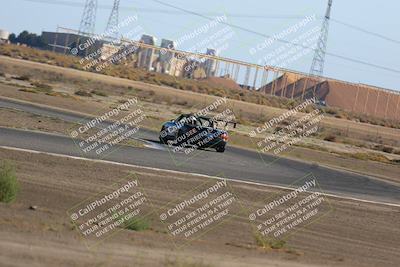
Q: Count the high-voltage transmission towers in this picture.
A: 3